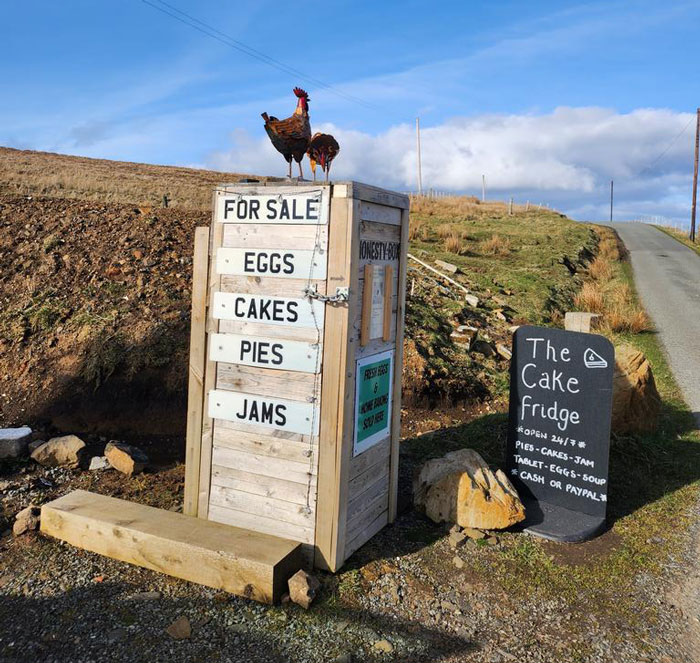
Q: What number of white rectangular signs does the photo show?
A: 5